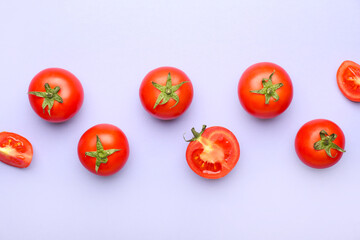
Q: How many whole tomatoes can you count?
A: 5